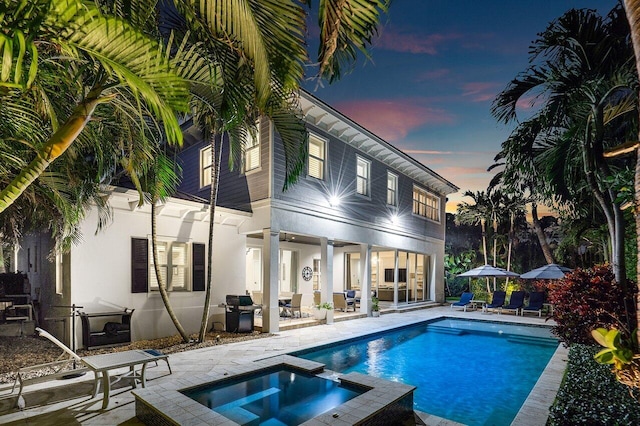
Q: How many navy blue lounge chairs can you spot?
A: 4